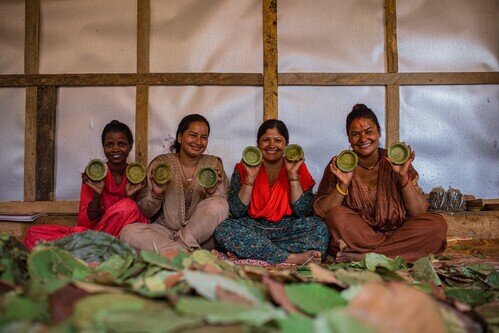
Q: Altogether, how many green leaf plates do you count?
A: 8